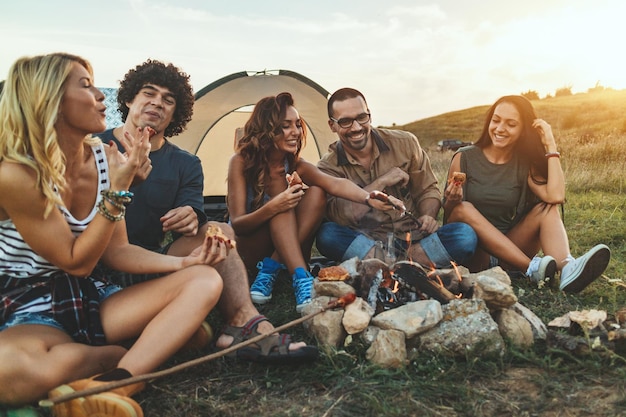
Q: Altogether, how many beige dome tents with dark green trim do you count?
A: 1